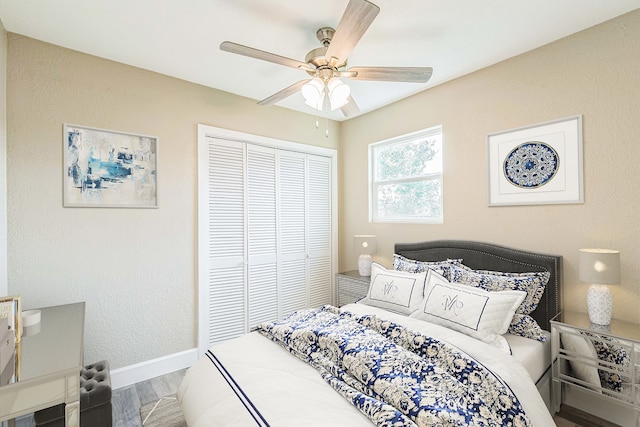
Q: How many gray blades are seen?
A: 5